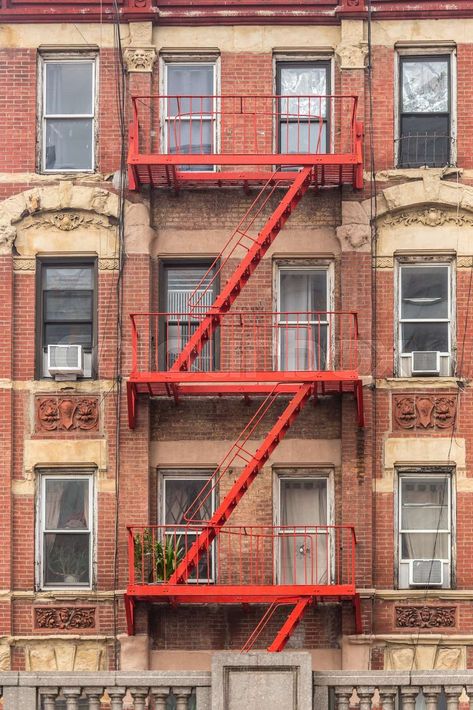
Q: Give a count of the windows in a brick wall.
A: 12